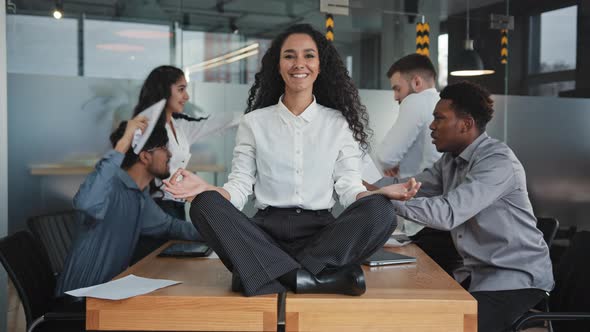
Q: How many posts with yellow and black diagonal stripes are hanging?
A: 3